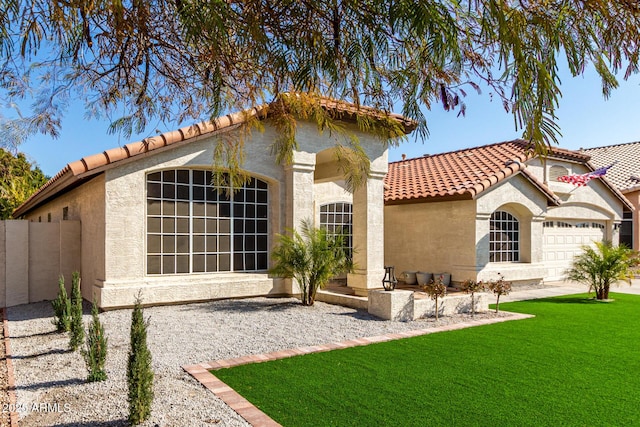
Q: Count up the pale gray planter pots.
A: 3